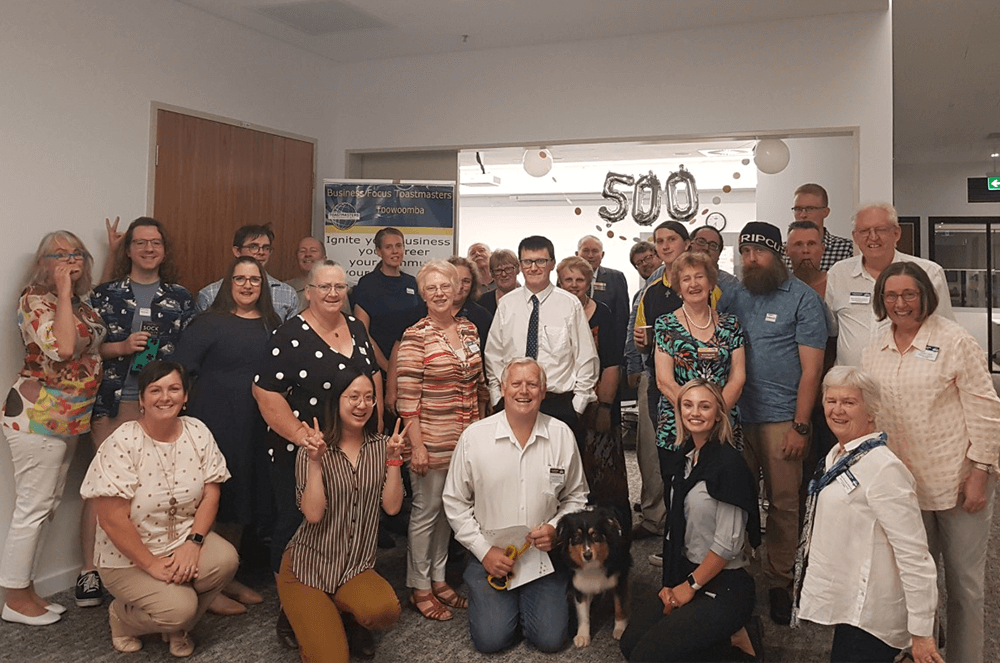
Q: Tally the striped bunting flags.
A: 0